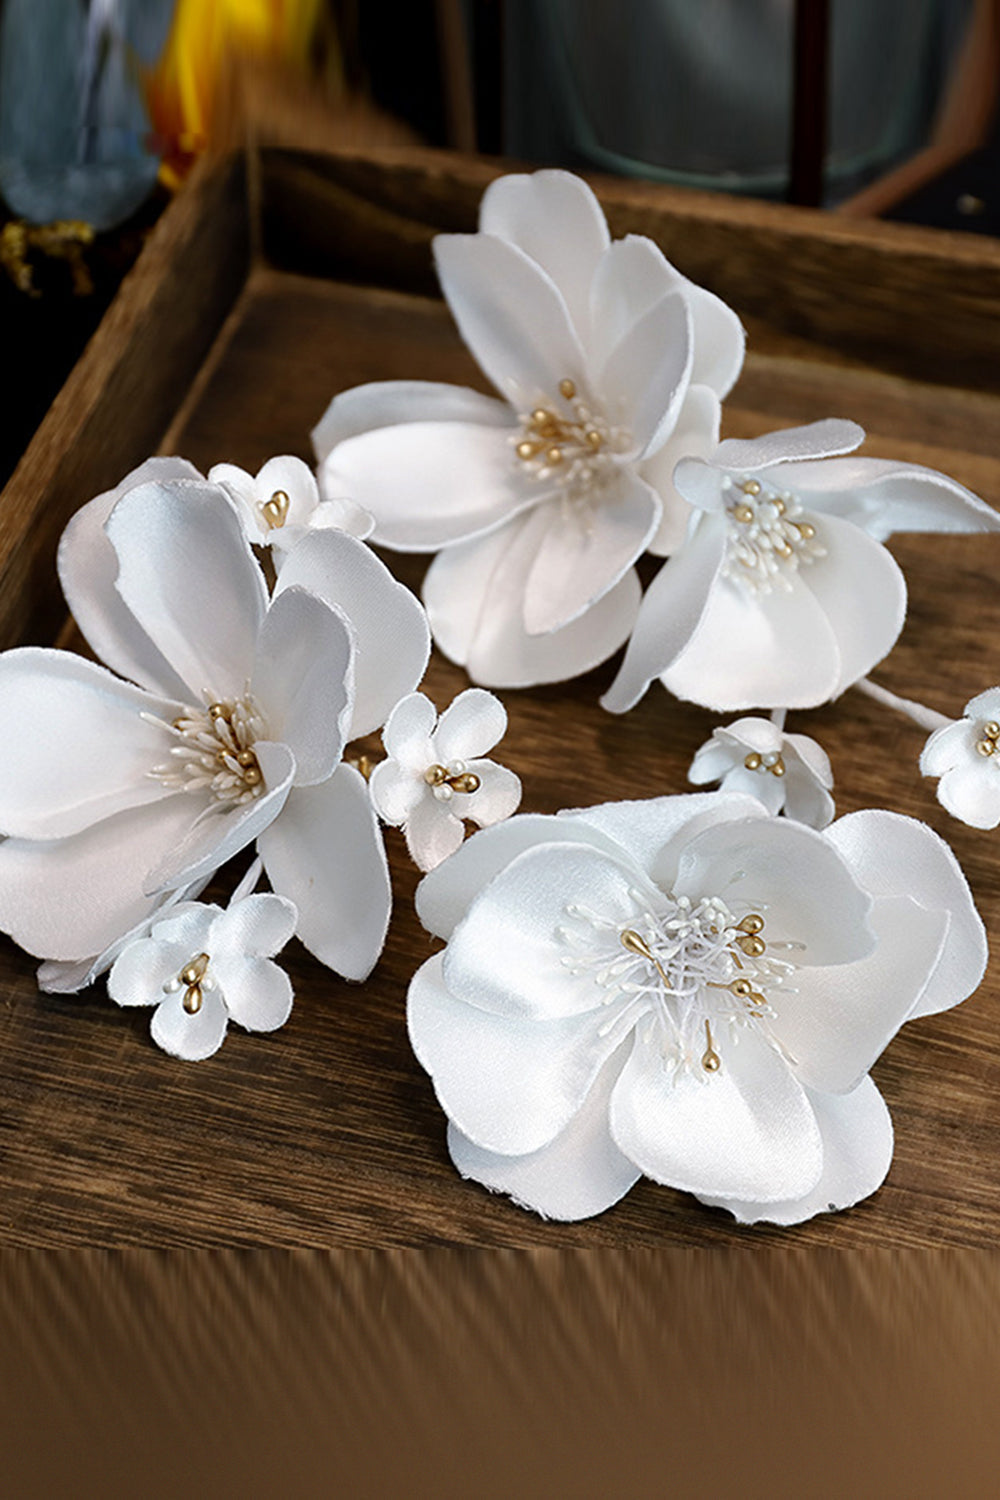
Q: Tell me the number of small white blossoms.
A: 5